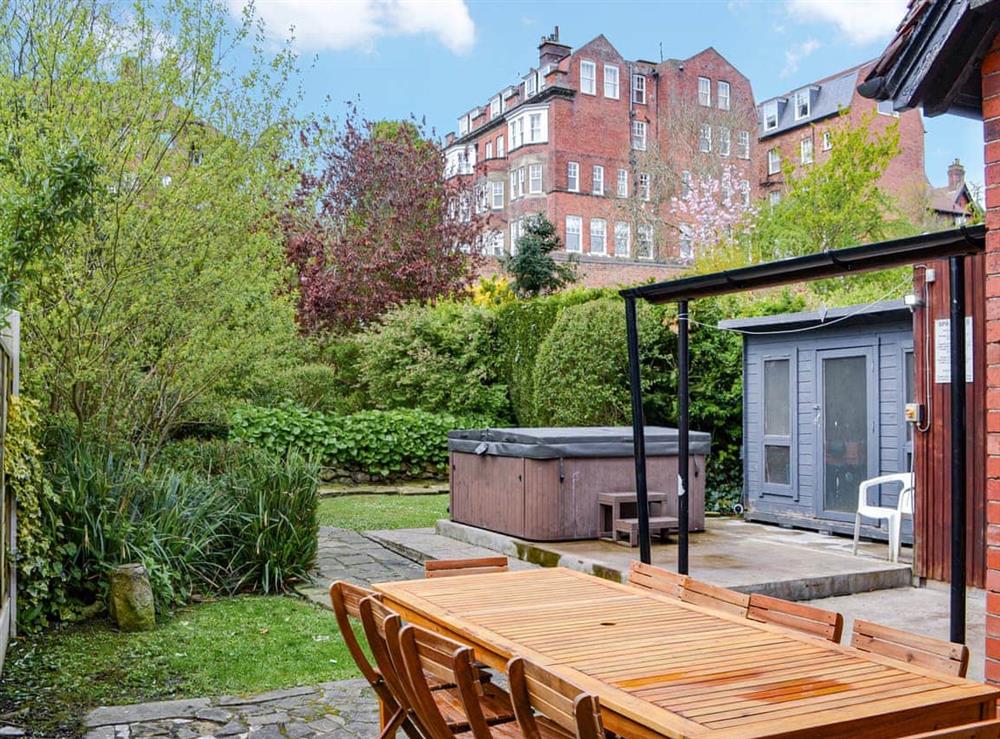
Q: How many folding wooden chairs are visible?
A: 10